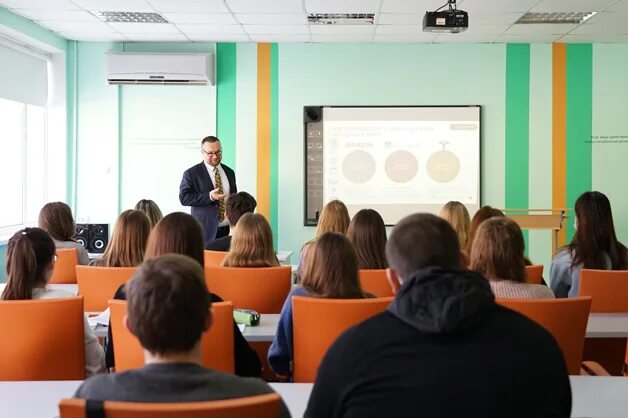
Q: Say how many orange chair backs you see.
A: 12